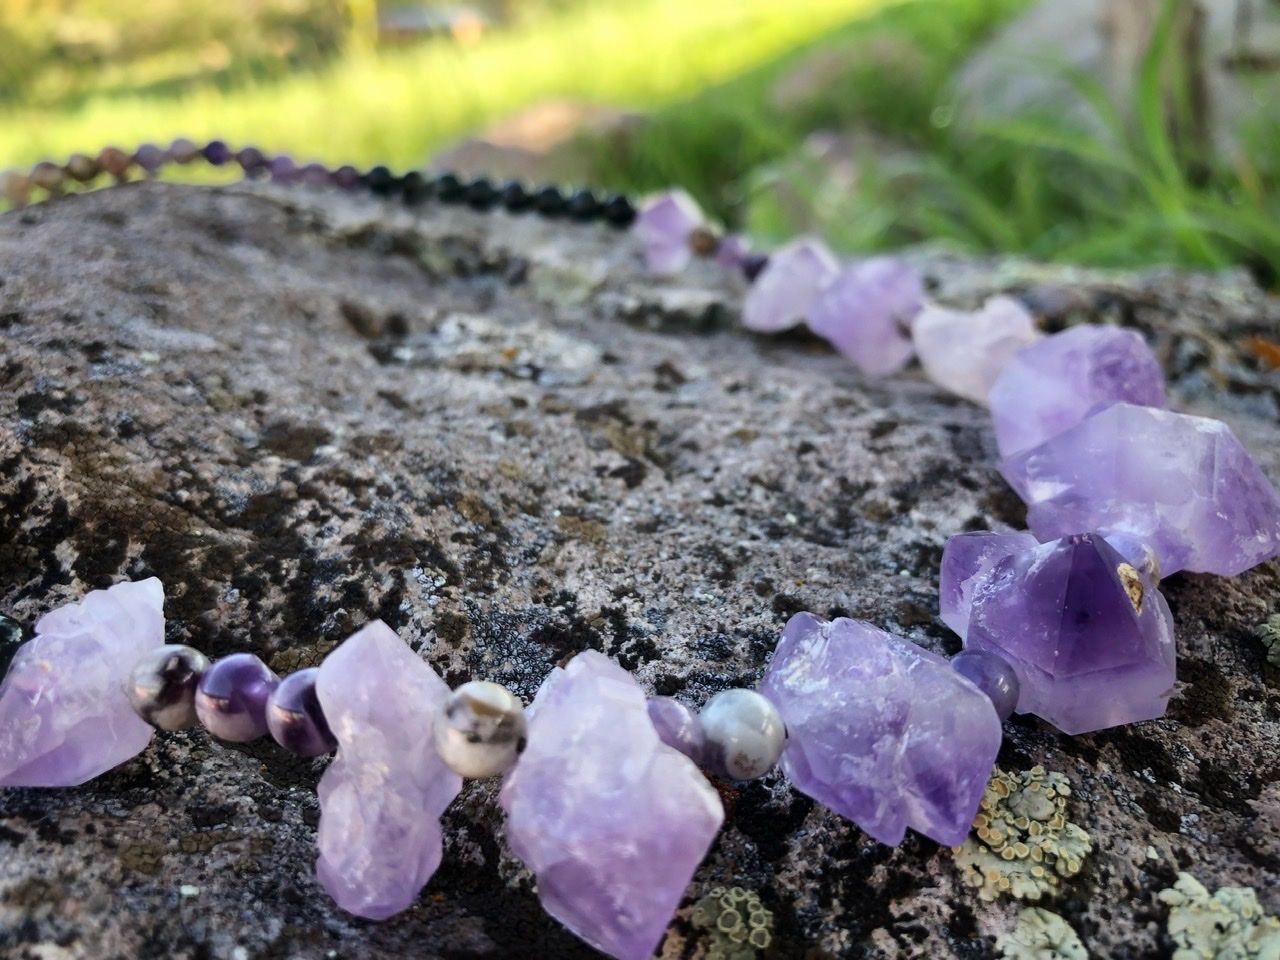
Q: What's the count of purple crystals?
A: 11